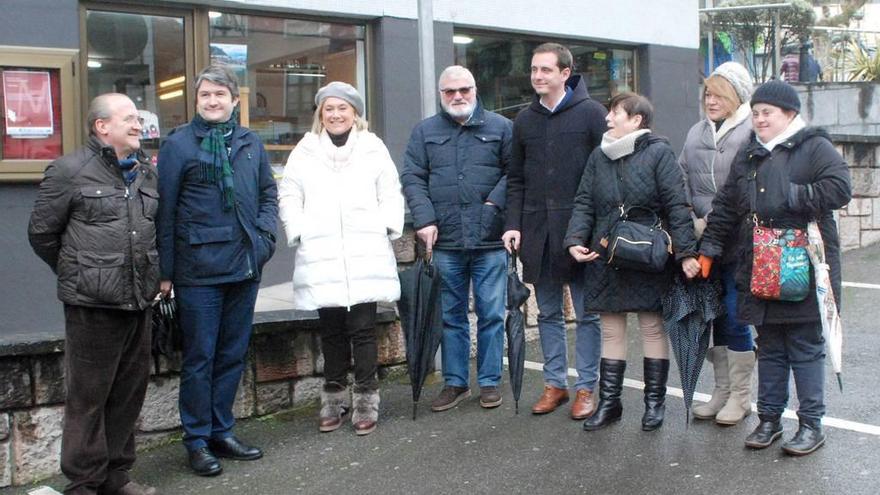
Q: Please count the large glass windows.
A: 3